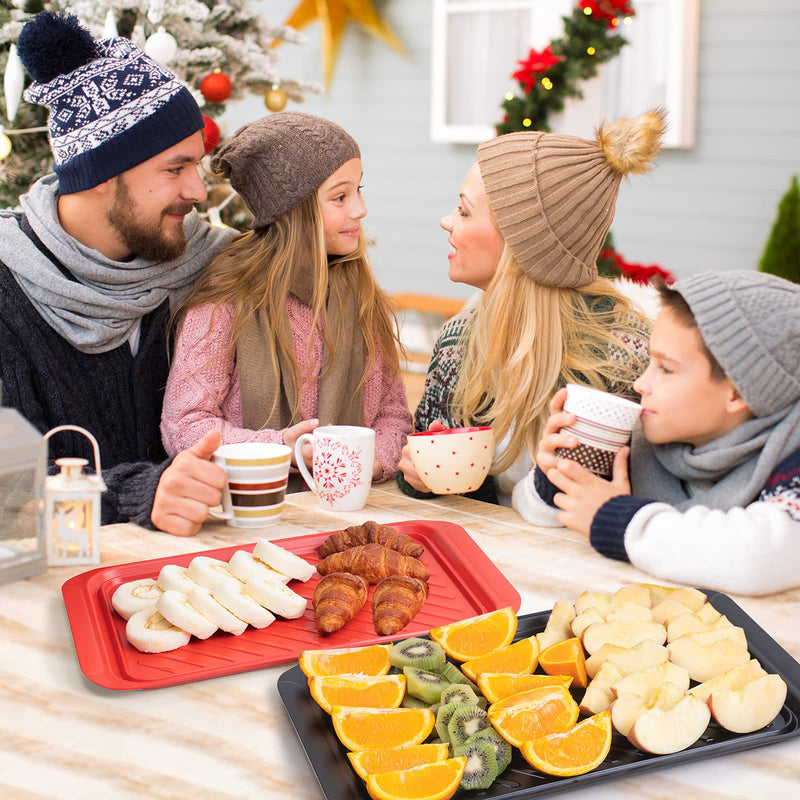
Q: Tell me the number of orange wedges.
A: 11